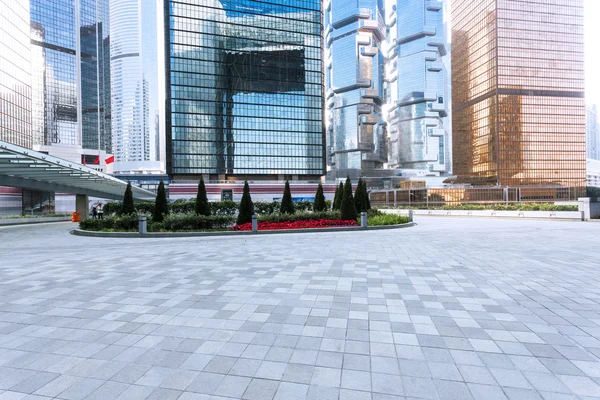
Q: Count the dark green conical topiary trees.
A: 11